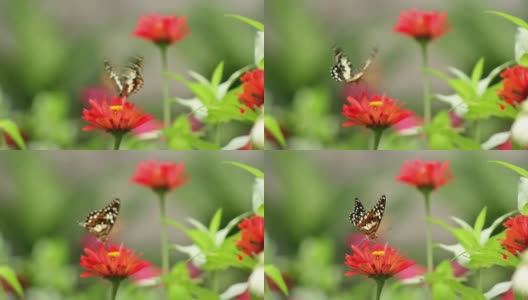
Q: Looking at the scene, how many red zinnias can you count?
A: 12